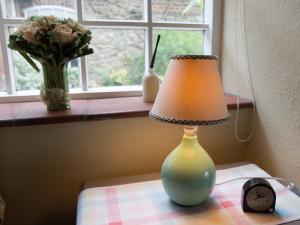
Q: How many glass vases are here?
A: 1